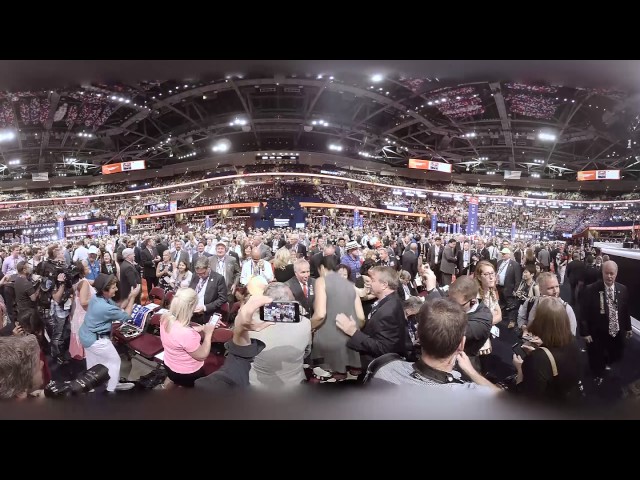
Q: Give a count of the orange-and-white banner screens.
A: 3